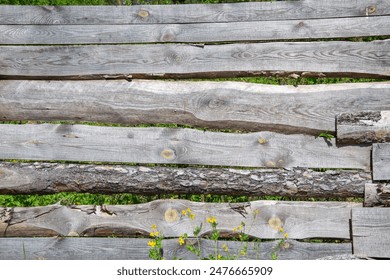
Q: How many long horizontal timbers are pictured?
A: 8